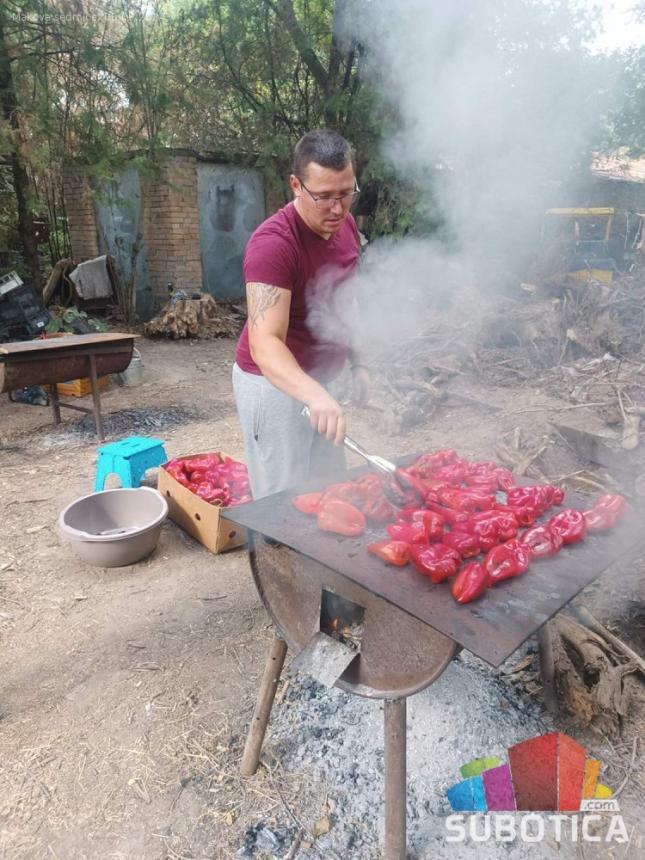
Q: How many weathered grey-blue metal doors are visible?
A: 2